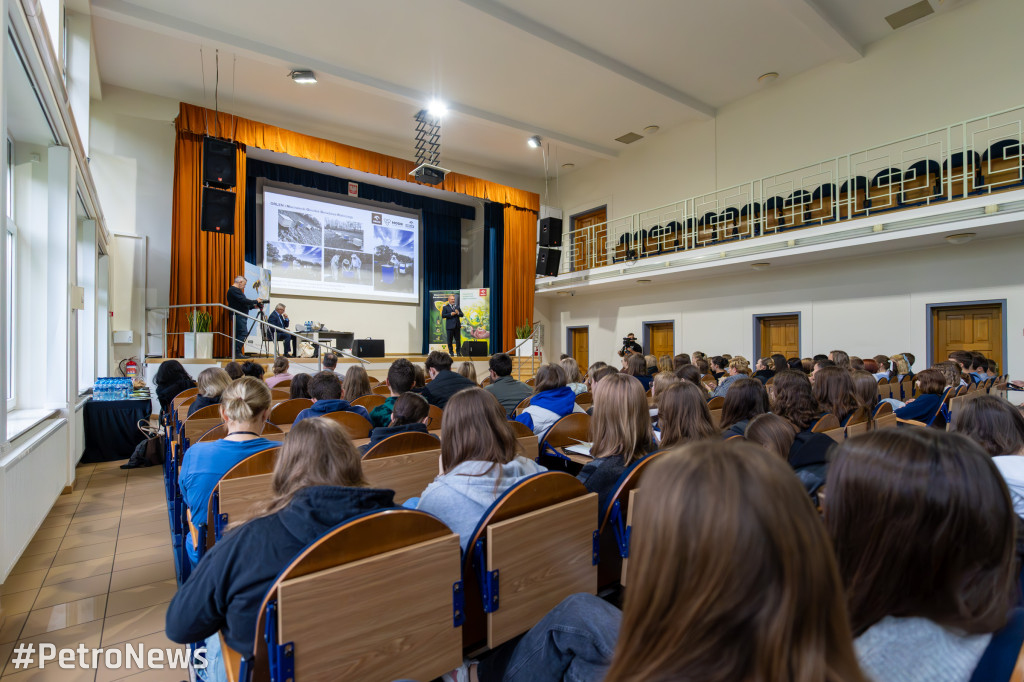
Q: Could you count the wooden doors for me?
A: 5